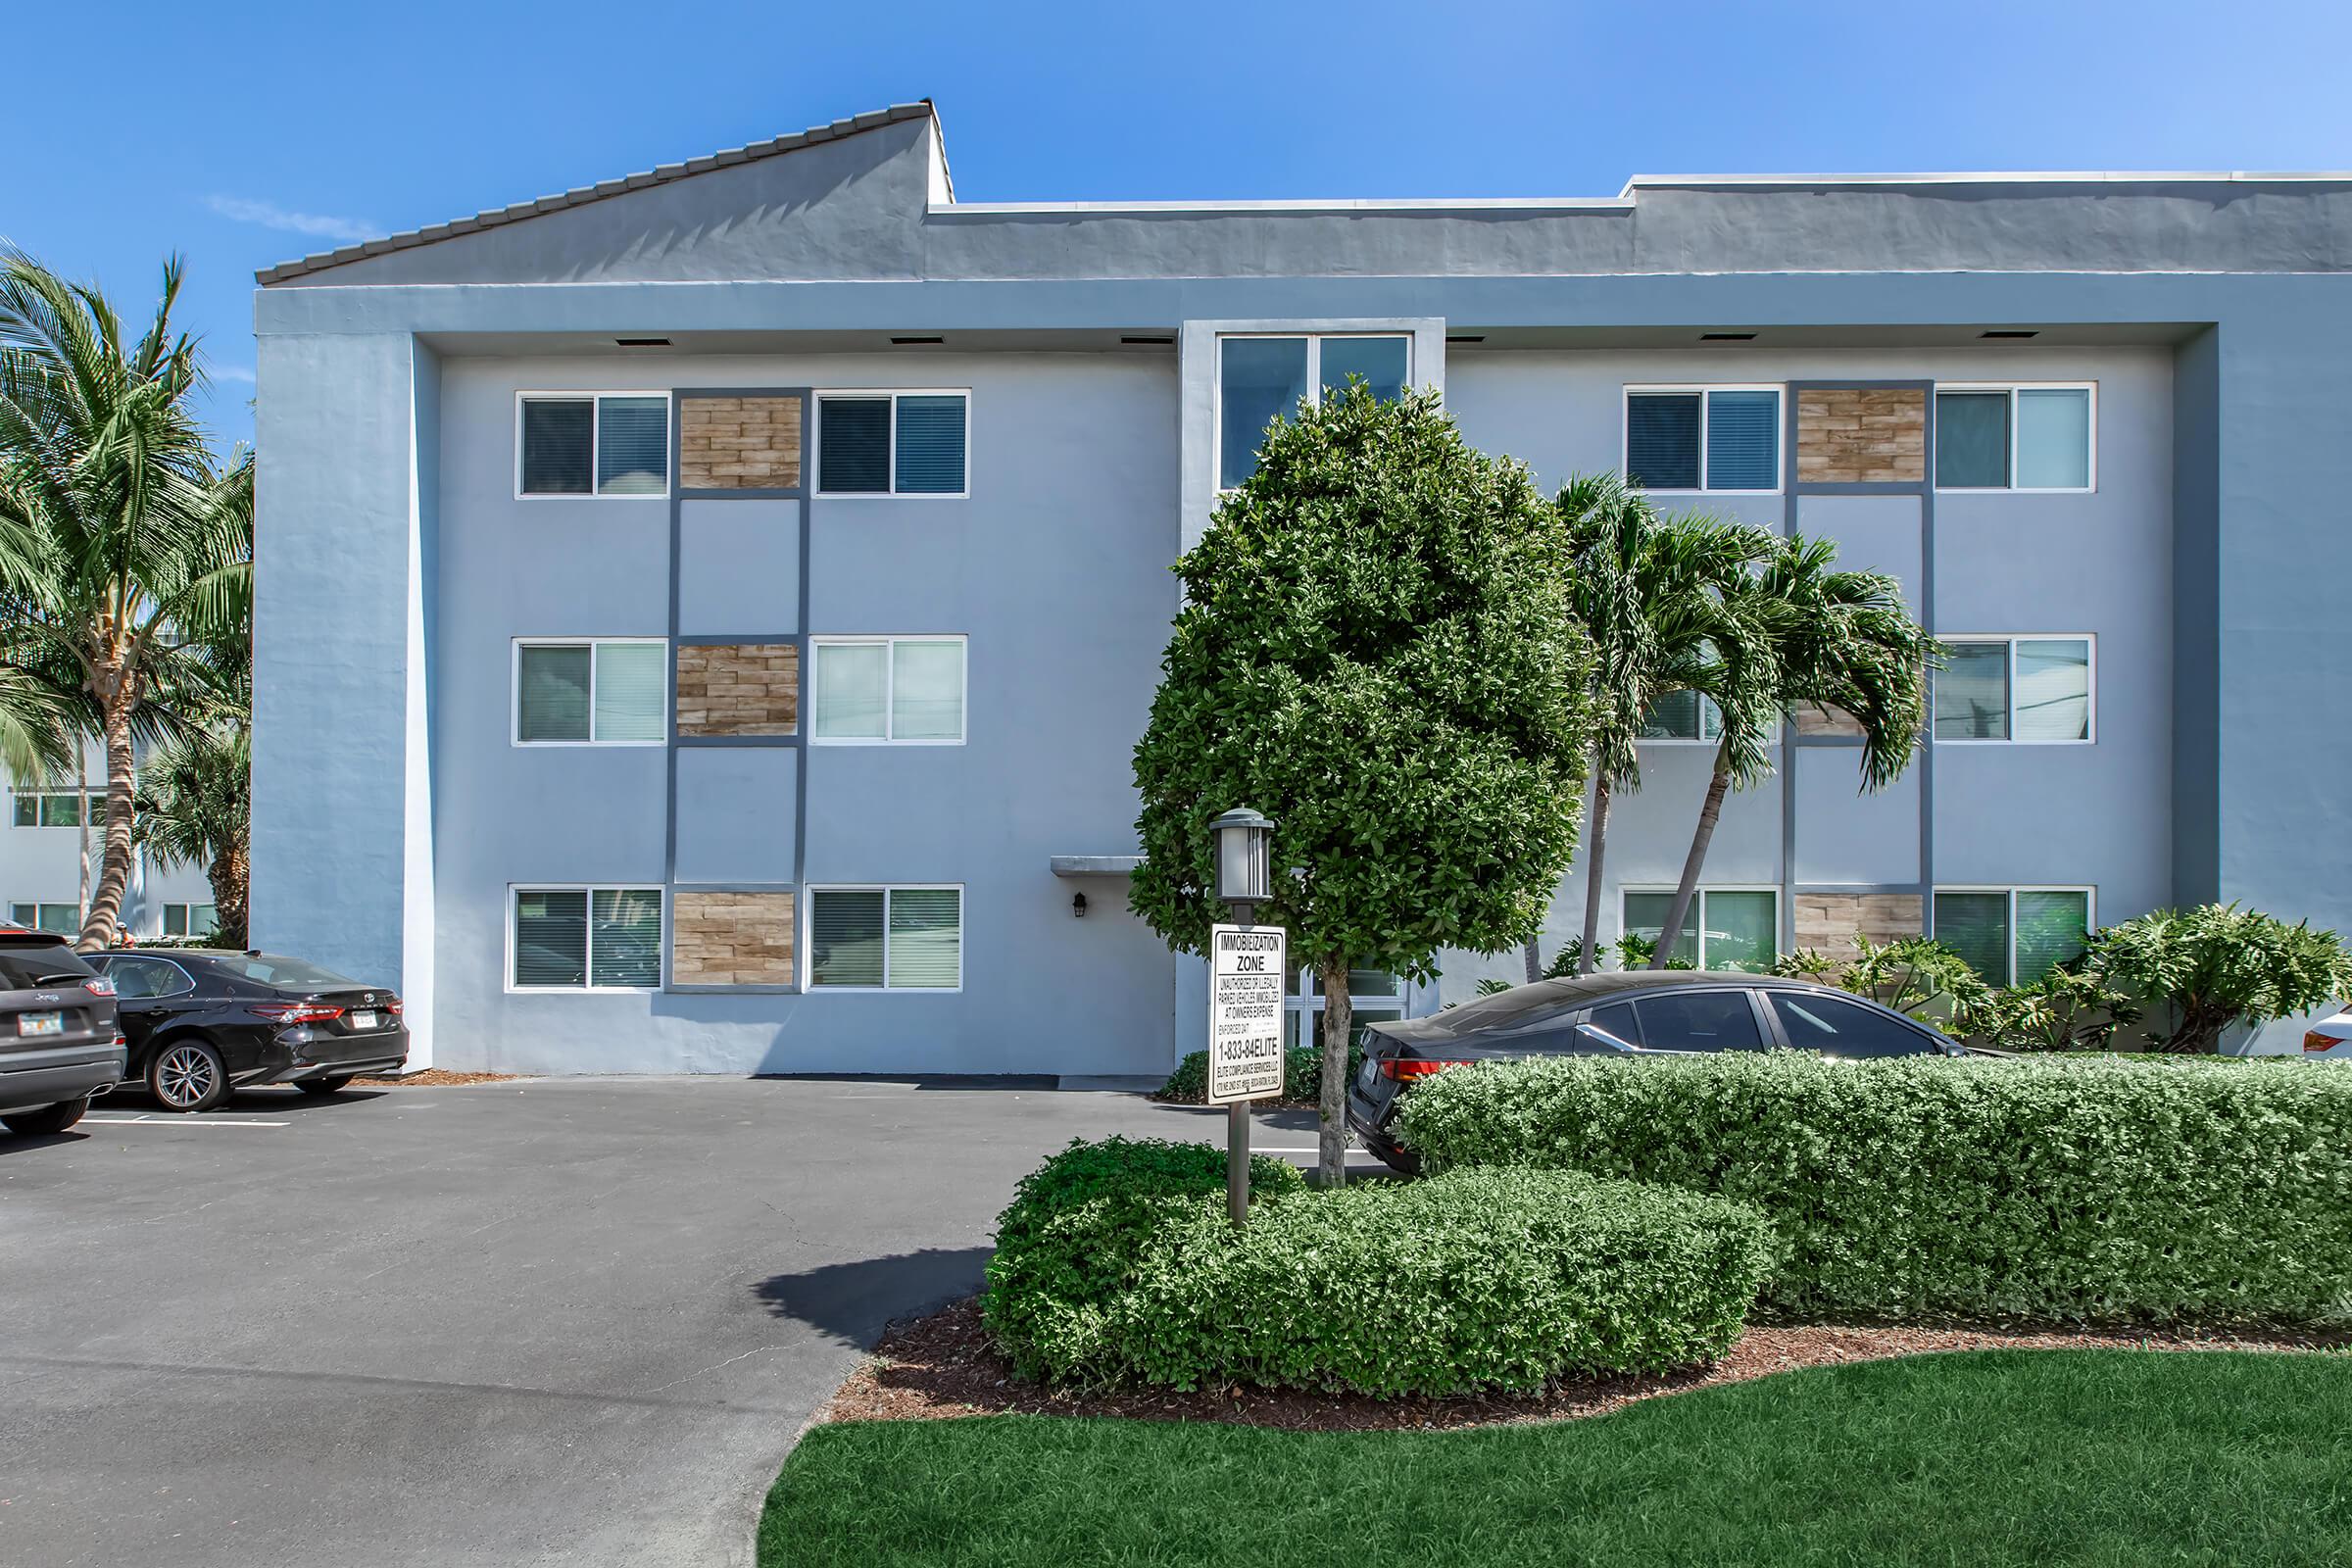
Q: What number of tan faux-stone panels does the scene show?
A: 6